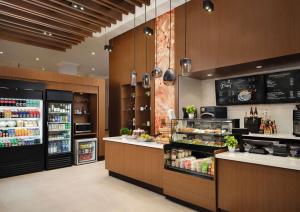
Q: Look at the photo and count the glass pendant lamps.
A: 5